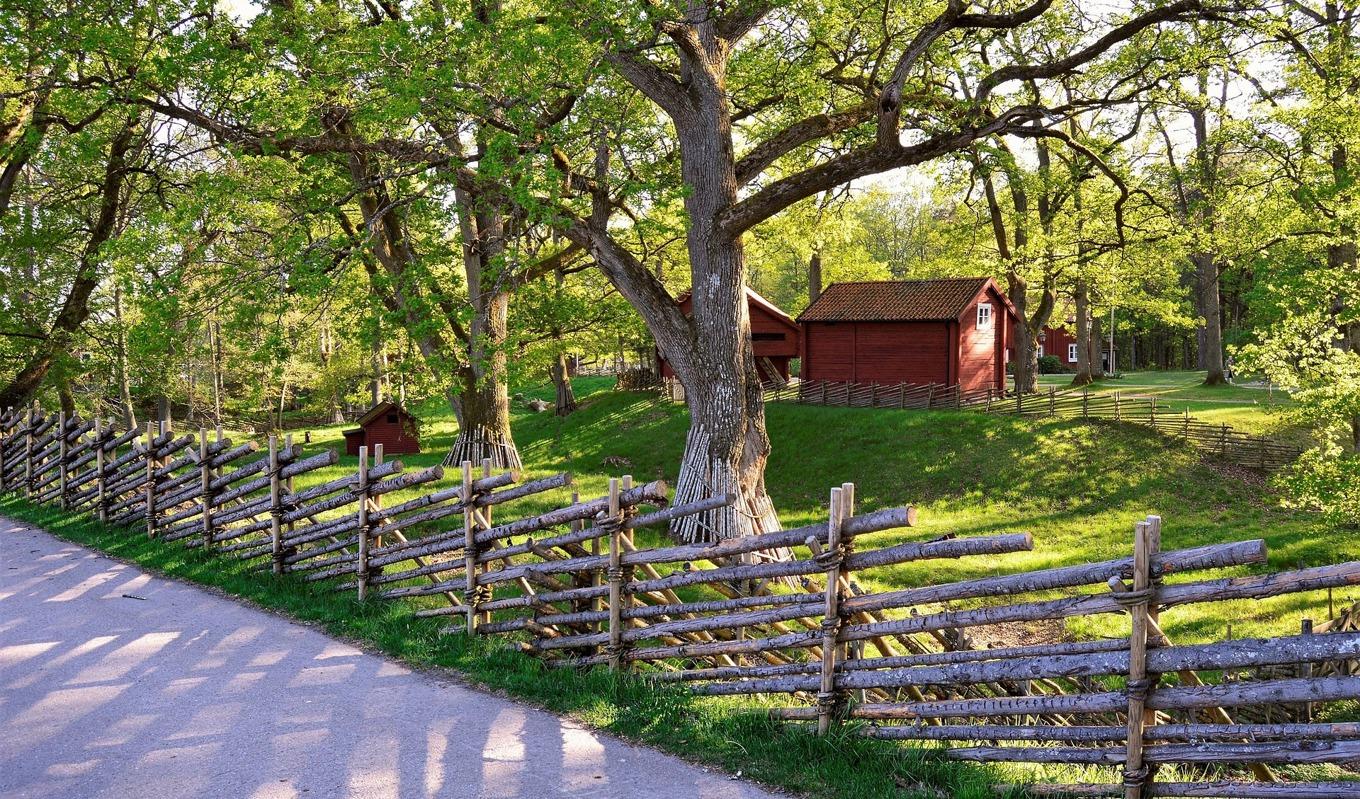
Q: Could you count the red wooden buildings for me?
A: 4